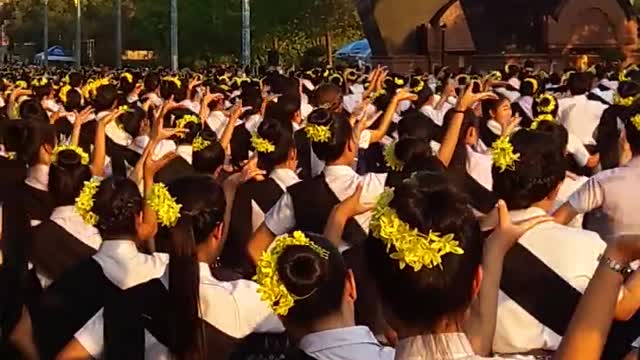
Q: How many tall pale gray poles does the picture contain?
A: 5